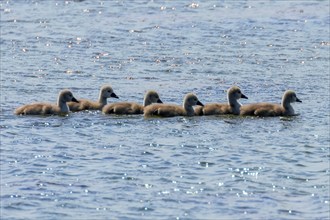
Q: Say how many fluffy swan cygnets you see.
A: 6